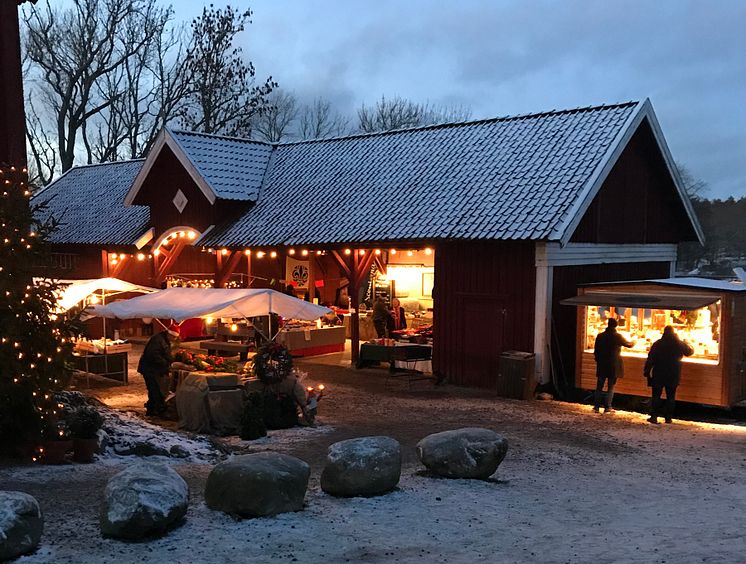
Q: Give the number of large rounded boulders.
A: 5